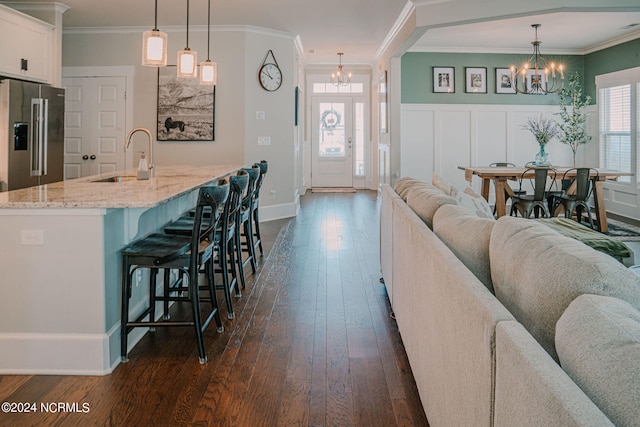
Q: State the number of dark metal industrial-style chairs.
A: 4